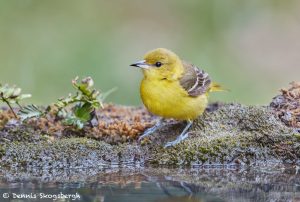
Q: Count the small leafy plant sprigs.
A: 2